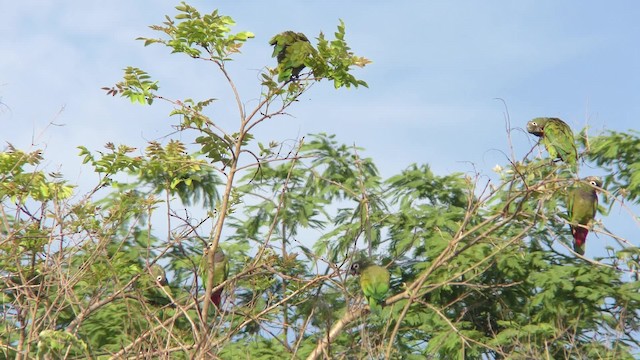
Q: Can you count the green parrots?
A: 6